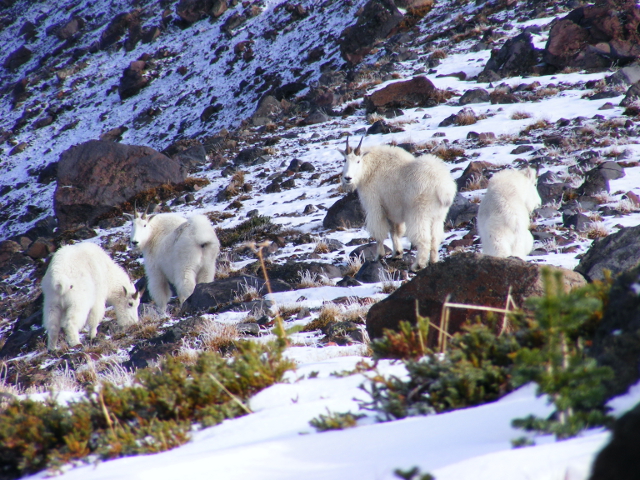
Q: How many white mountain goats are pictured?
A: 4